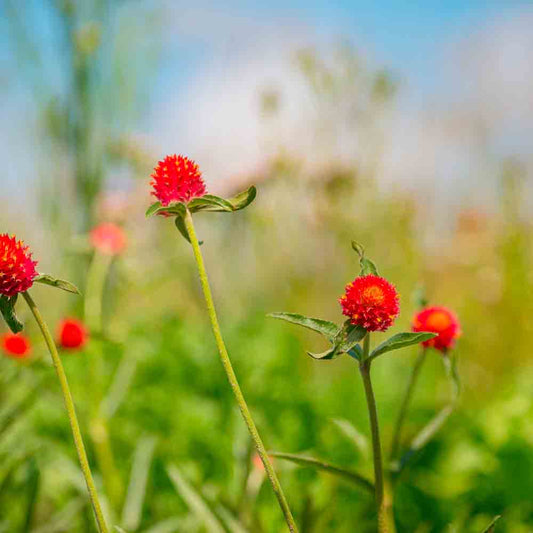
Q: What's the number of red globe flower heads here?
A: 7